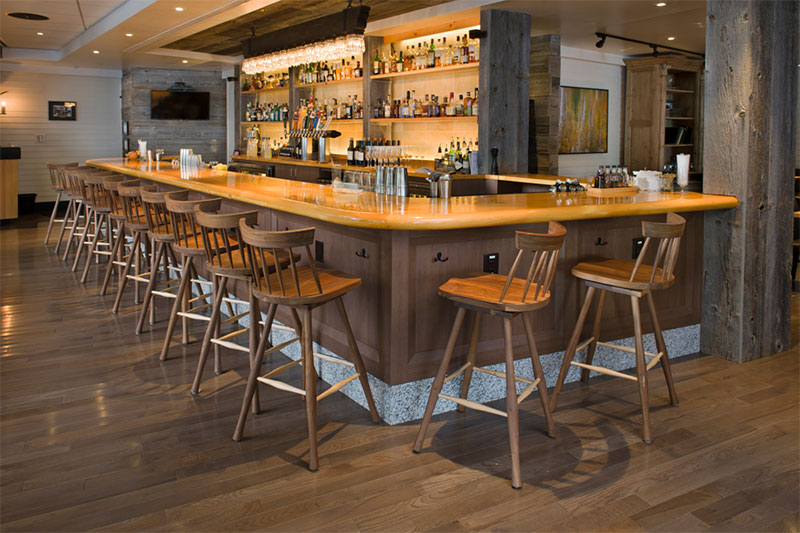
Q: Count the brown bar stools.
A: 13